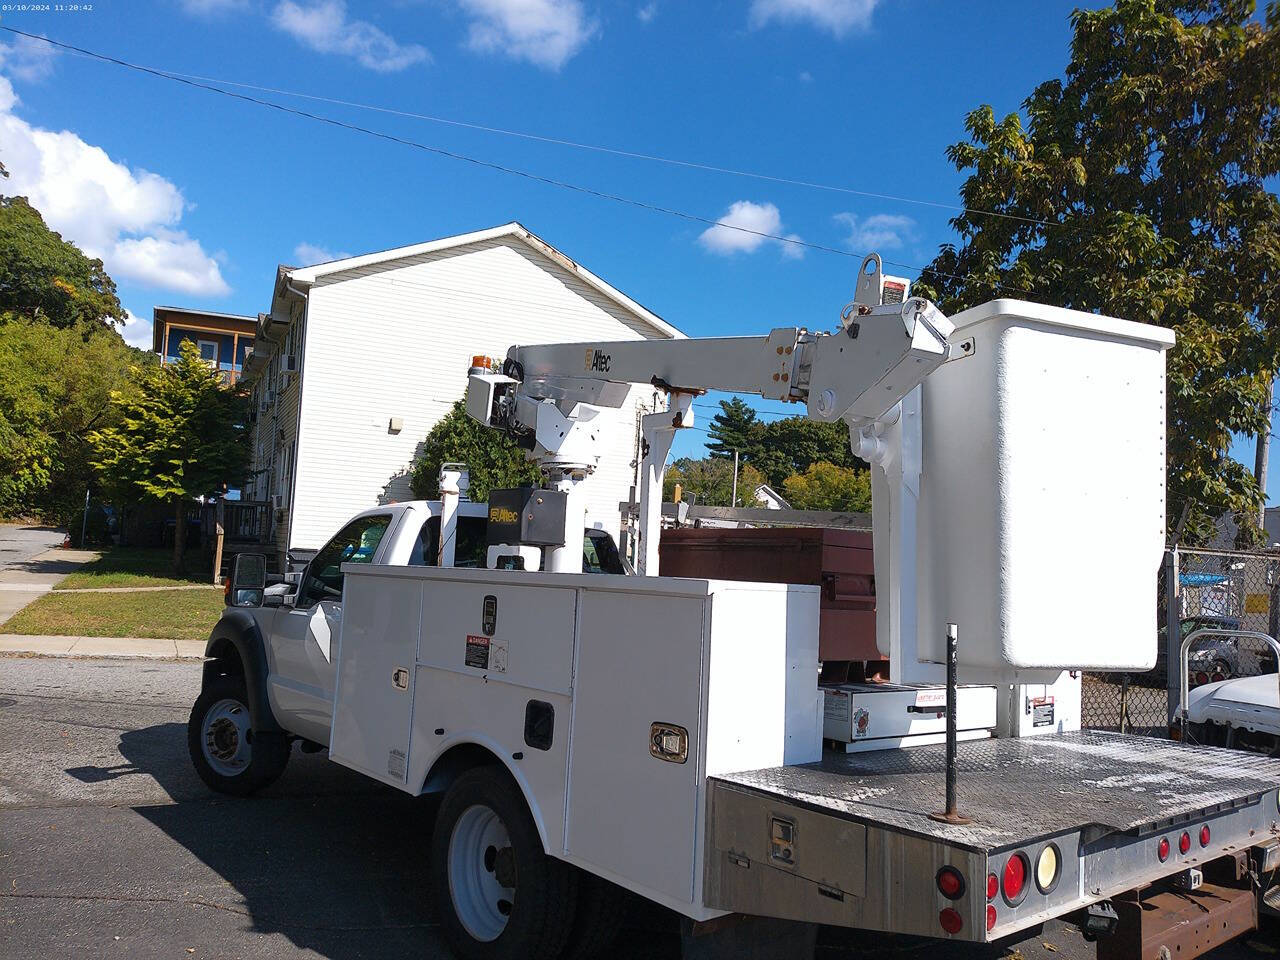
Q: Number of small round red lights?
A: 7